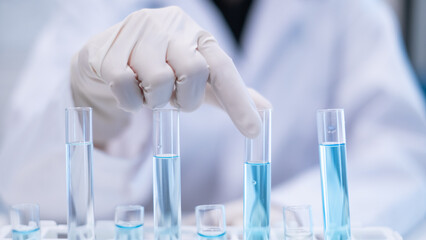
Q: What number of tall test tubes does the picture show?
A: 4